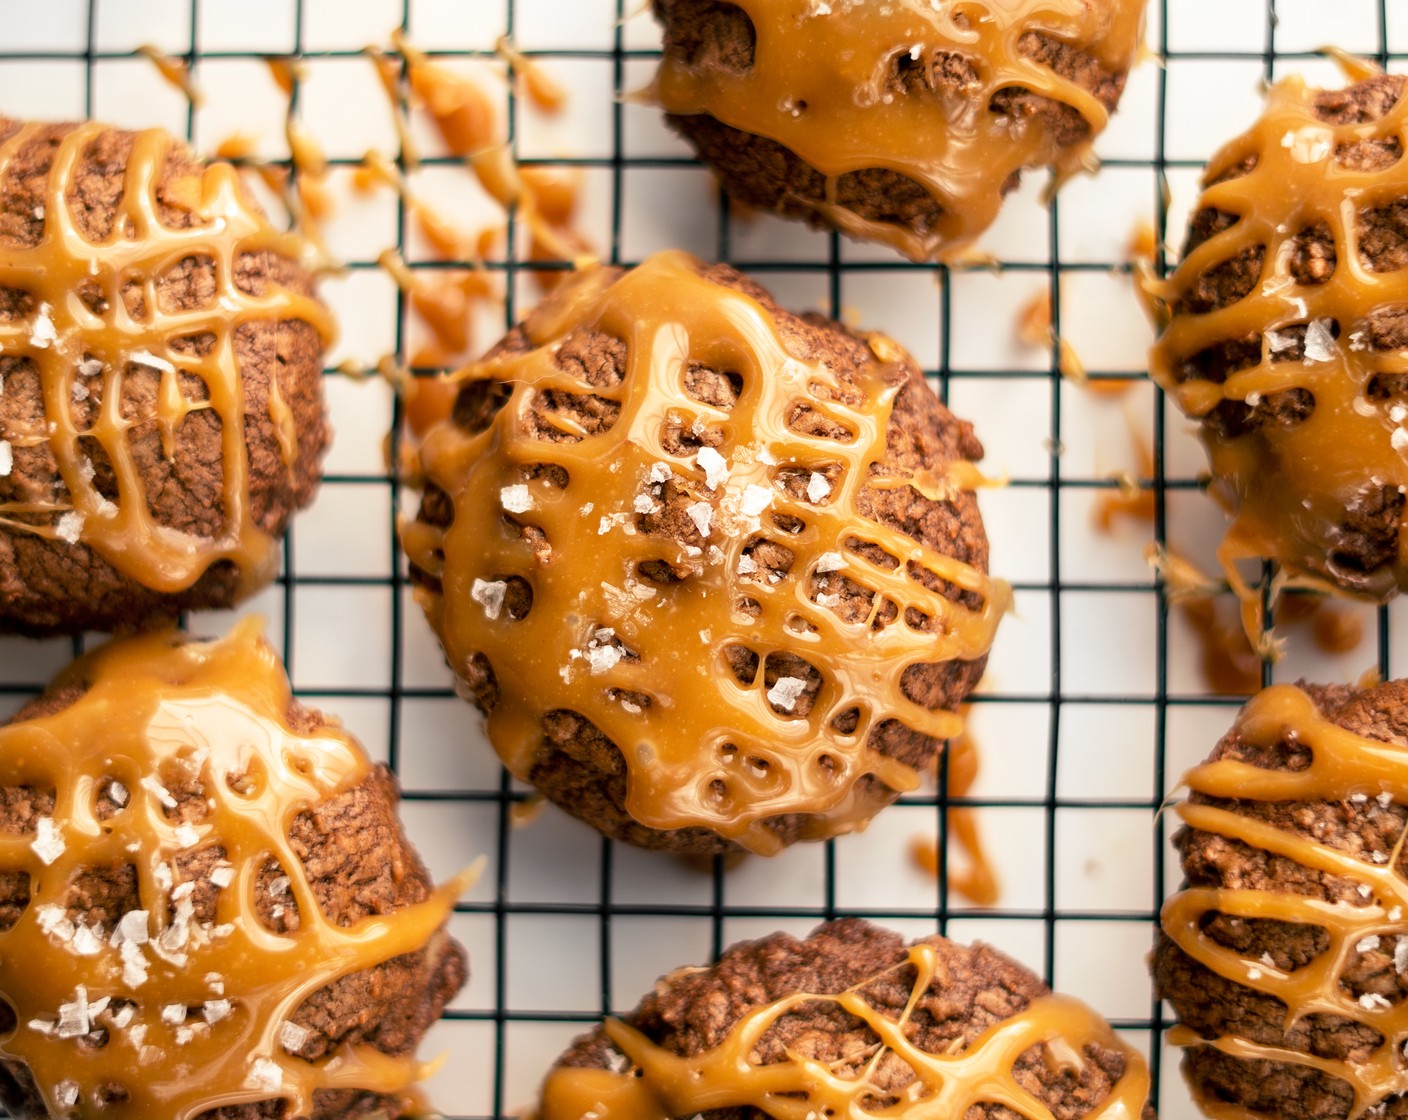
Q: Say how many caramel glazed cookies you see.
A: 7